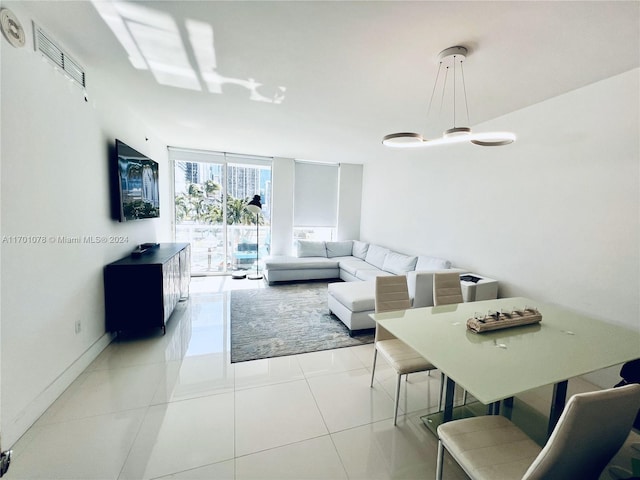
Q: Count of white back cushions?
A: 6